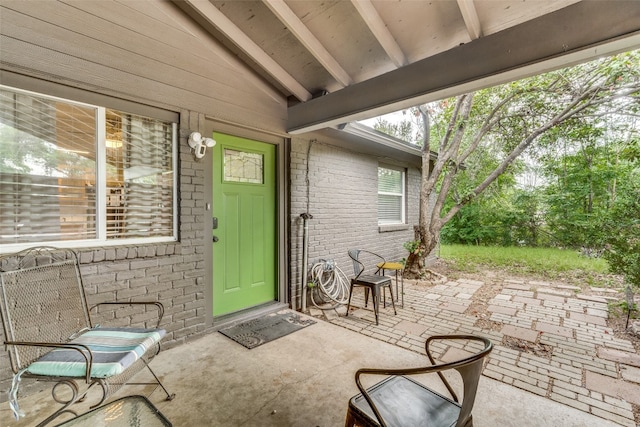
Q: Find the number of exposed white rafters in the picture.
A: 4